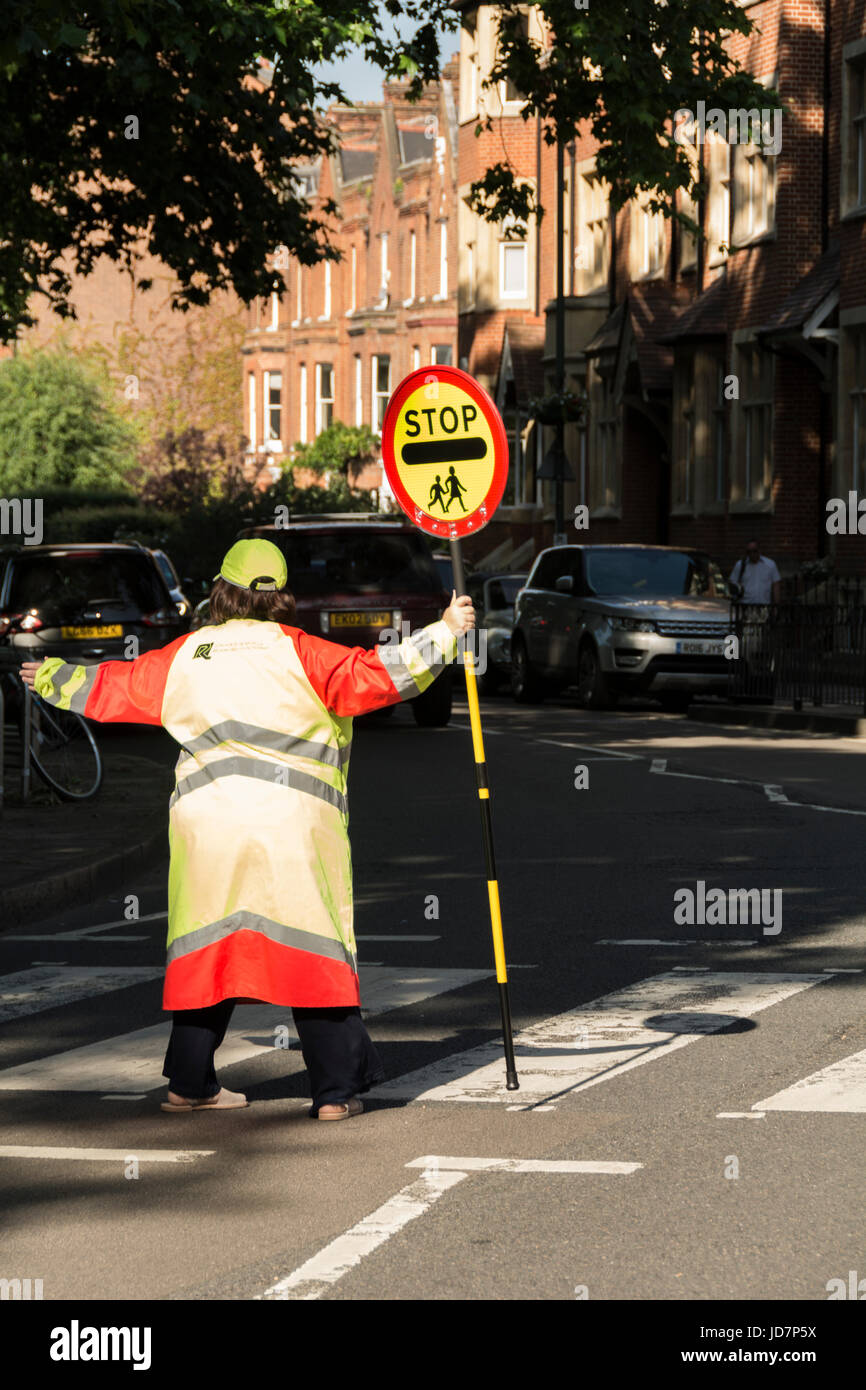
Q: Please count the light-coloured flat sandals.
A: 2